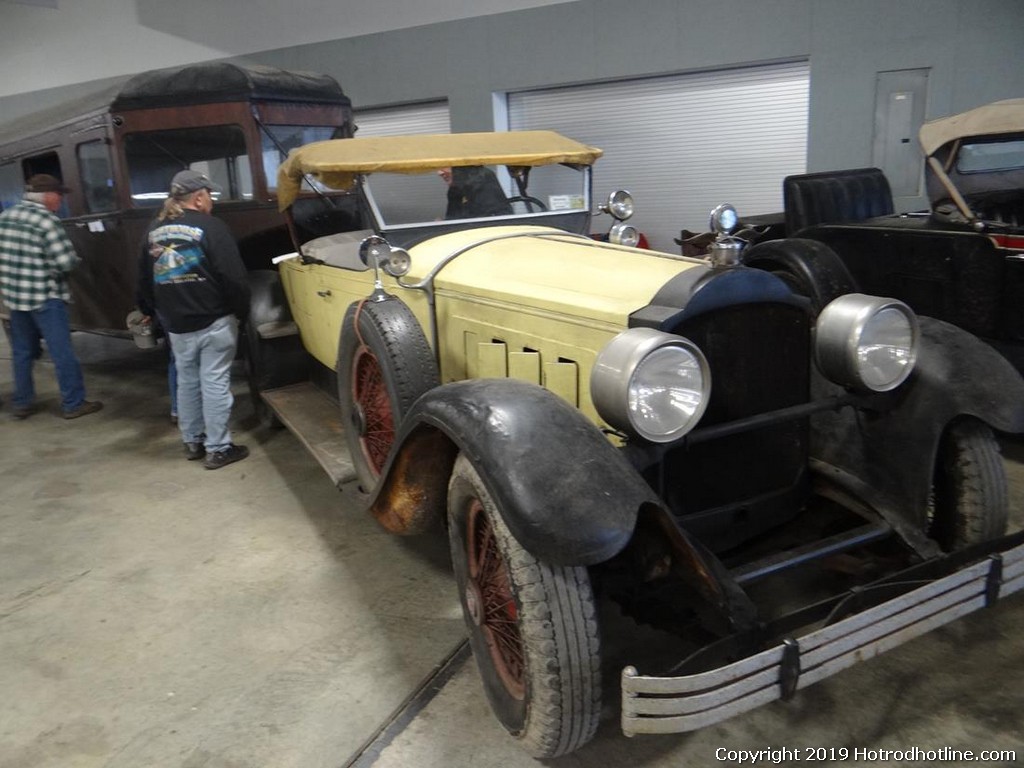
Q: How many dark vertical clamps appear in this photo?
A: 2